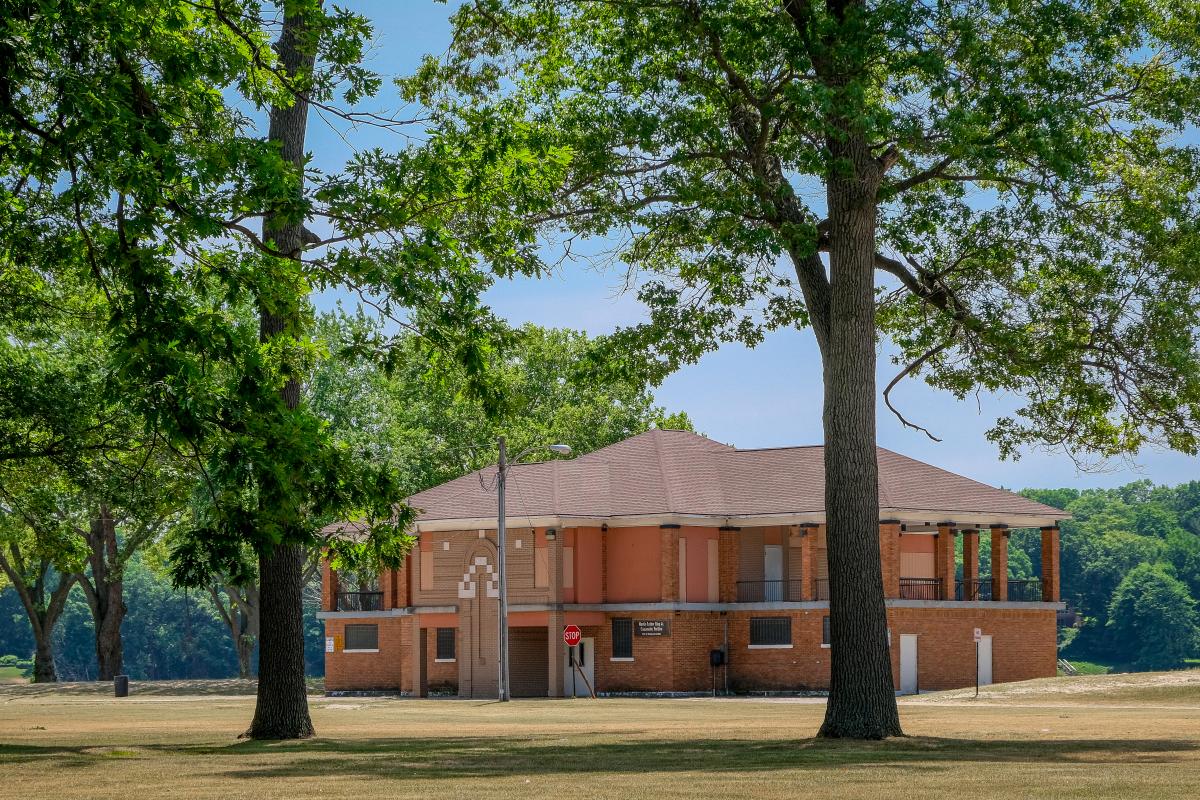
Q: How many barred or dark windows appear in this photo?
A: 5